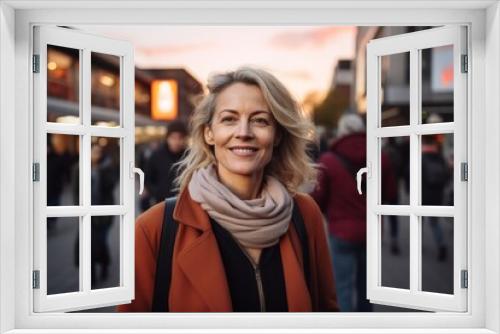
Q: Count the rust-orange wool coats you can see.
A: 1